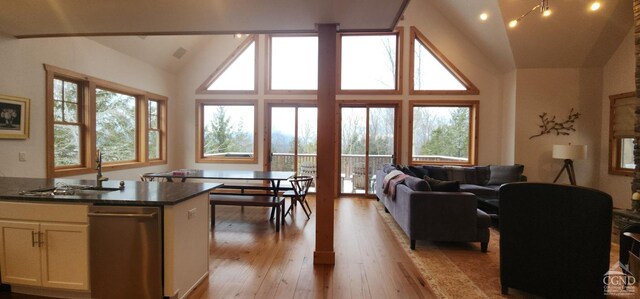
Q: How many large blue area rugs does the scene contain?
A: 0